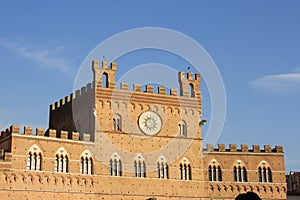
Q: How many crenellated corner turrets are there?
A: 2